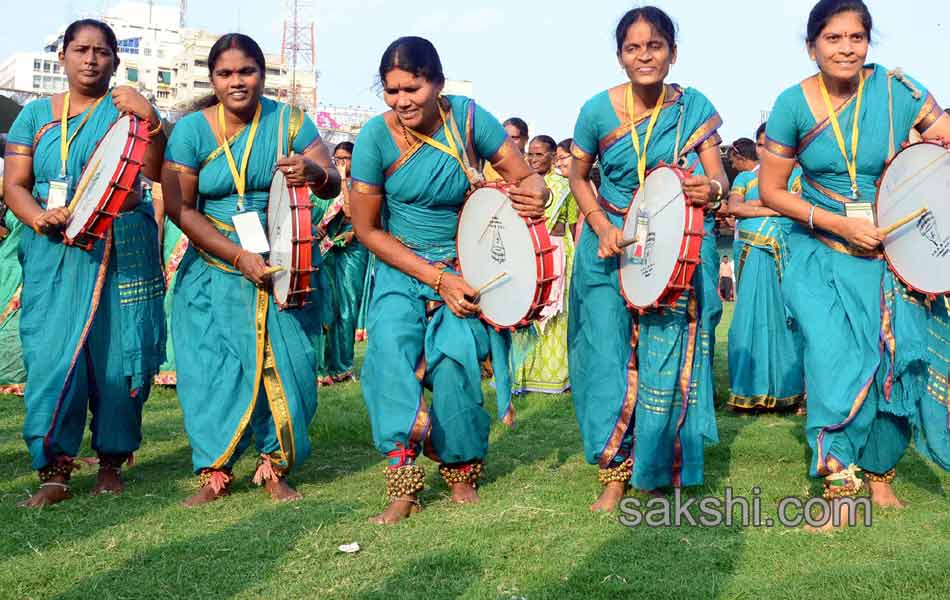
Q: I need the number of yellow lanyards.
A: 5